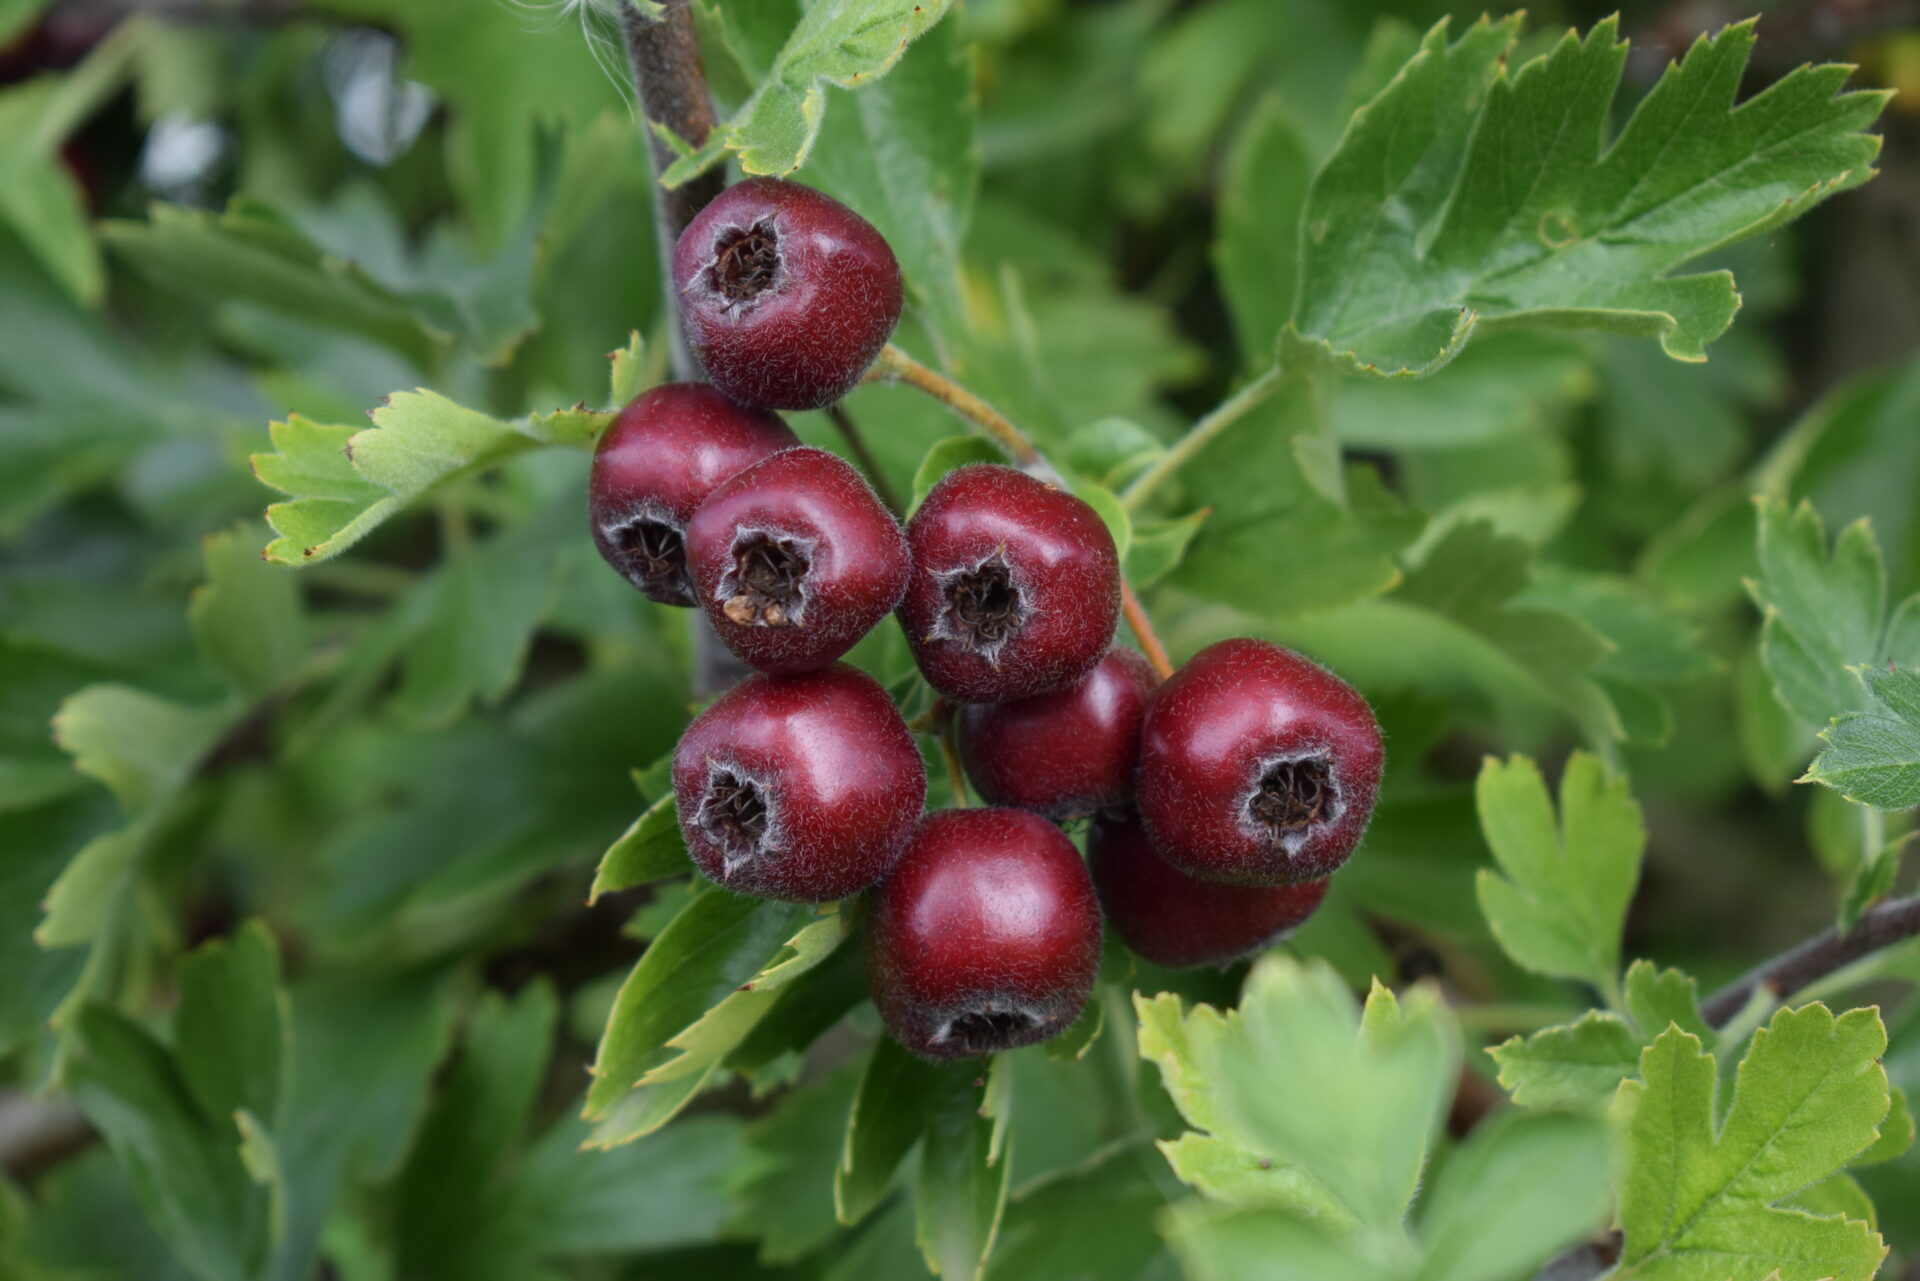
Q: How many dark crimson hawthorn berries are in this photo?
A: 9